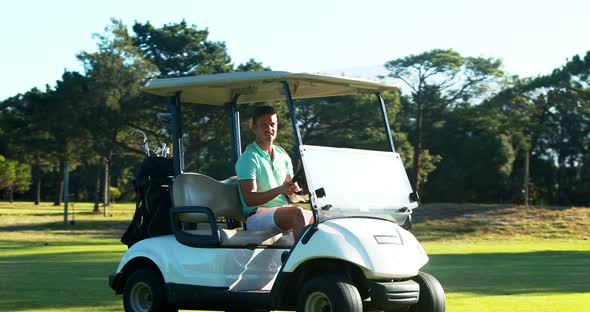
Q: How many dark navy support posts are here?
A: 4